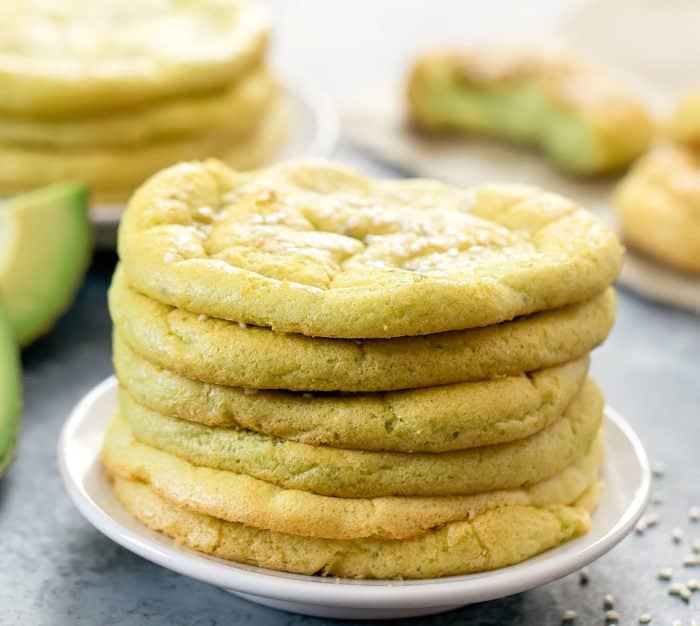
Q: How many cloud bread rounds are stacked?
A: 6